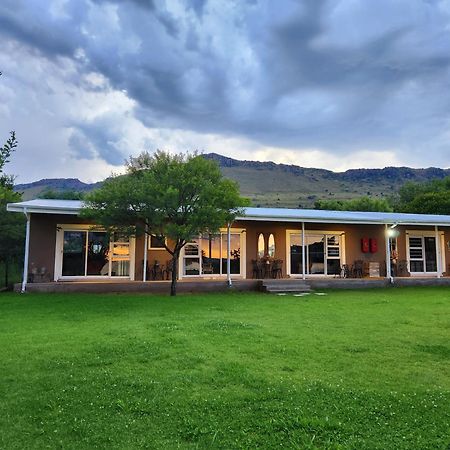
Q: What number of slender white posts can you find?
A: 6